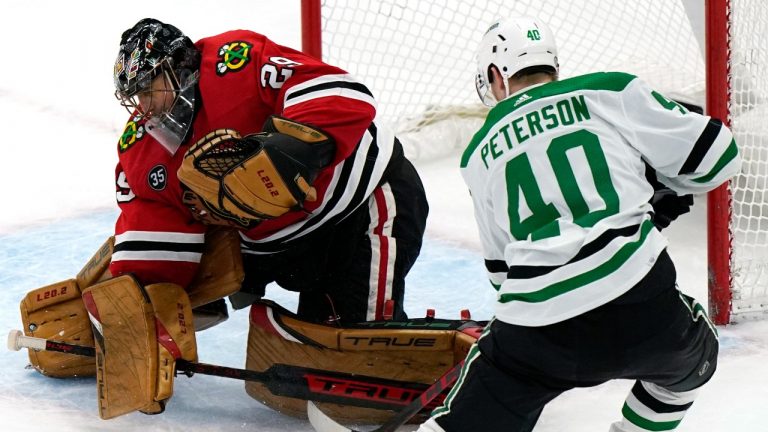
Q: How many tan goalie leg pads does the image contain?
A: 2